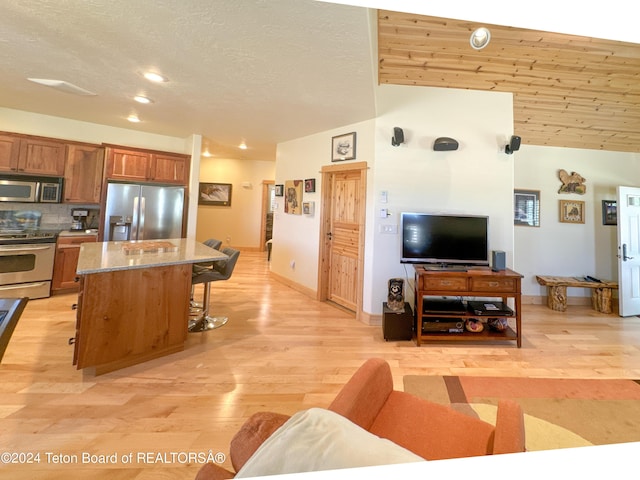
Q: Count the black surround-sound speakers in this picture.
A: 3